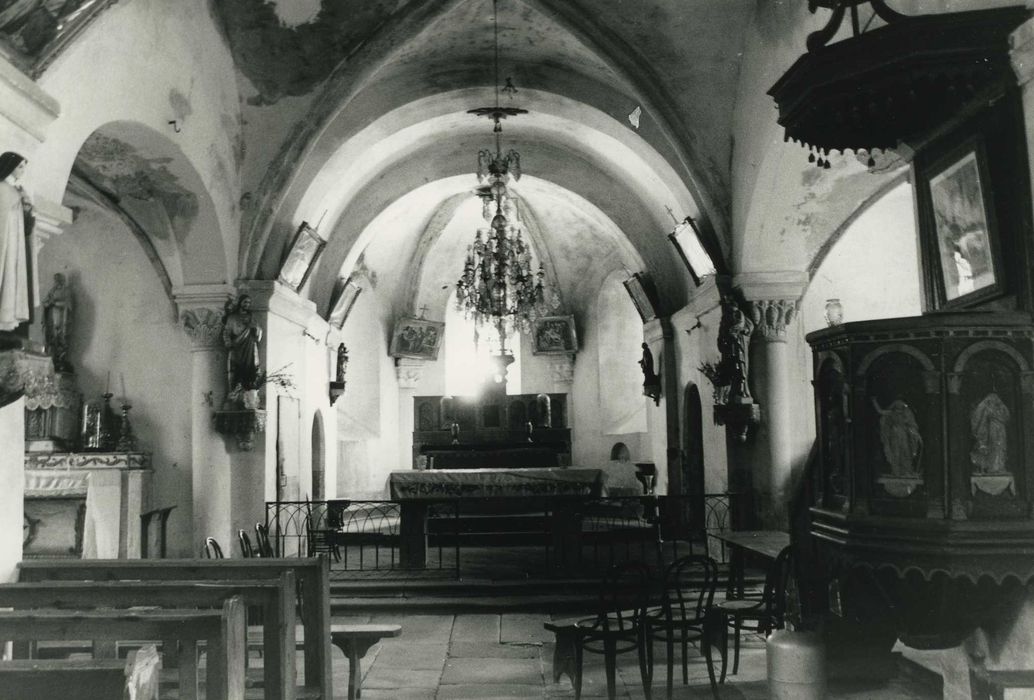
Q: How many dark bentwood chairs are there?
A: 6